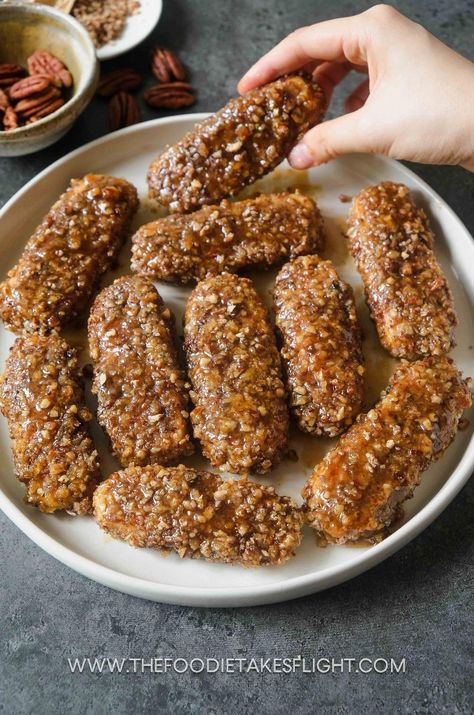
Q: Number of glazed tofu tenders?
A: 10